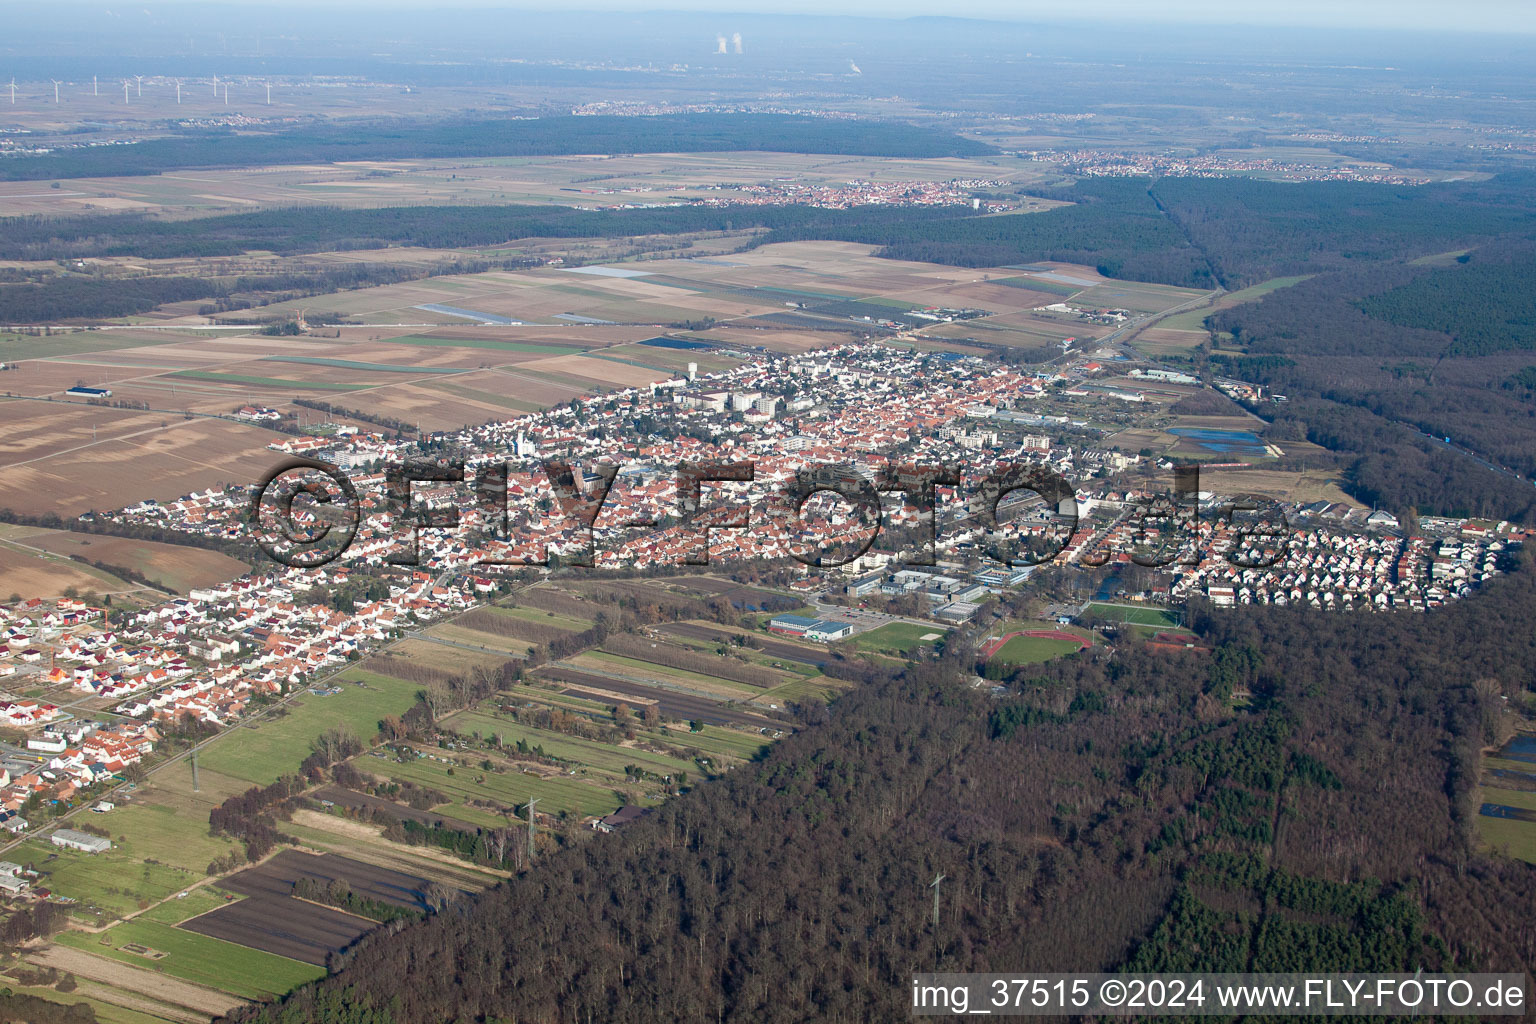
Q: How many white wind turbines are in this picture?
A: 9